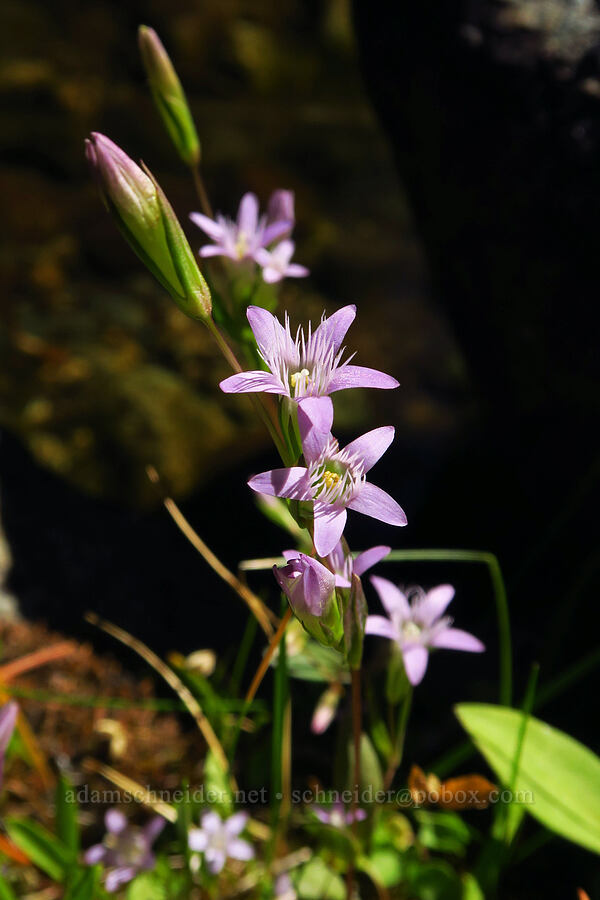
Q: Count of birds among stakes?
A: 0